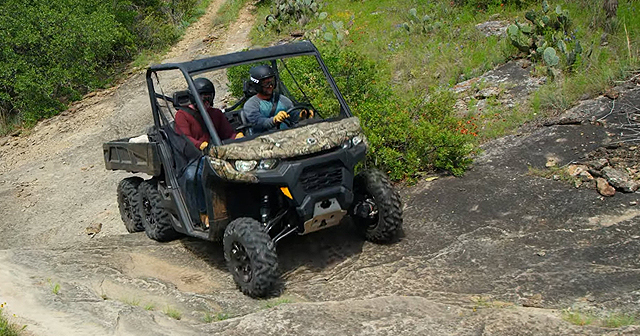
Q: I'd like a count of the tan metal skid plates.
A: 1